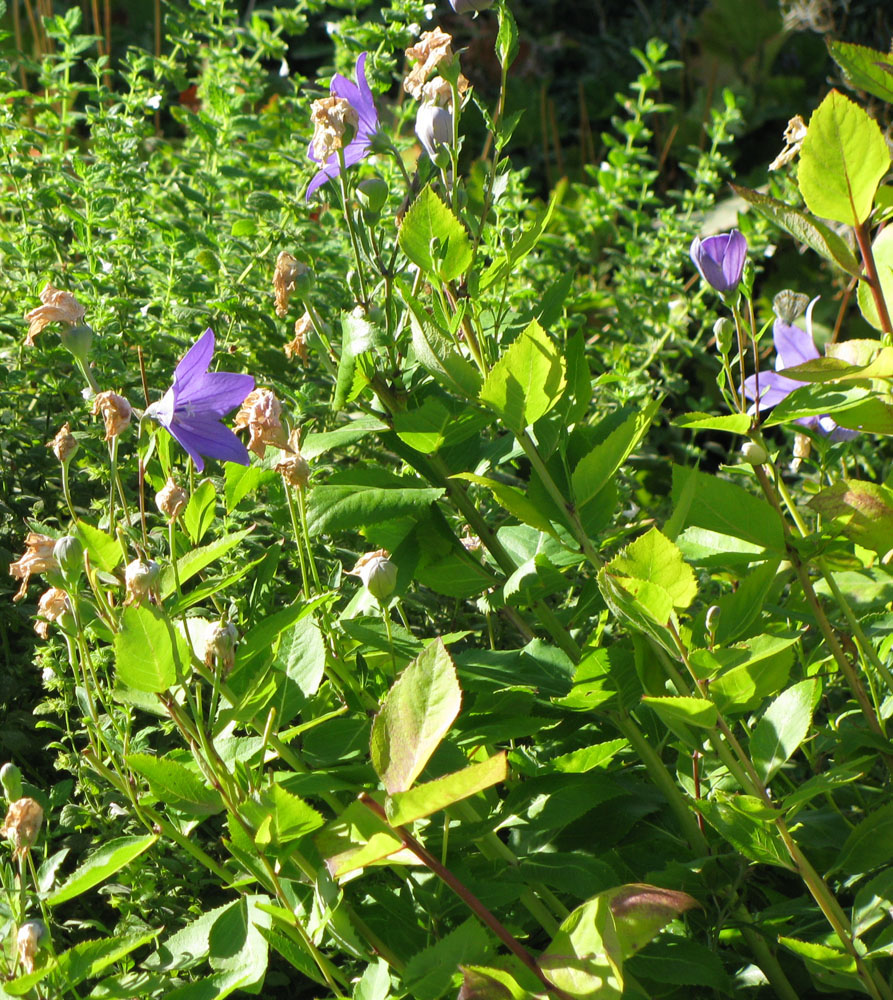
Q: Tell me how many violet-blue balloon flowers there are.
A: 4